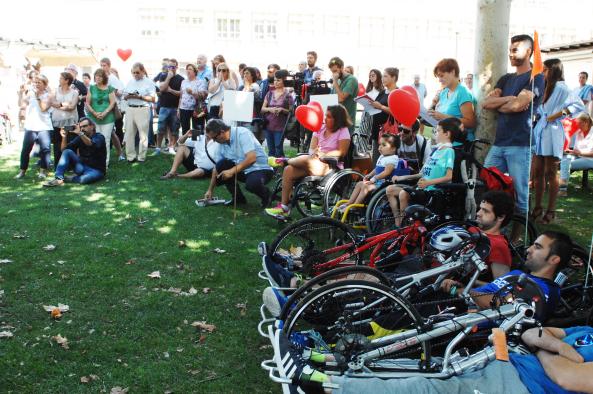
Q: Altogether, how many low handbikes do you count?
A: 3